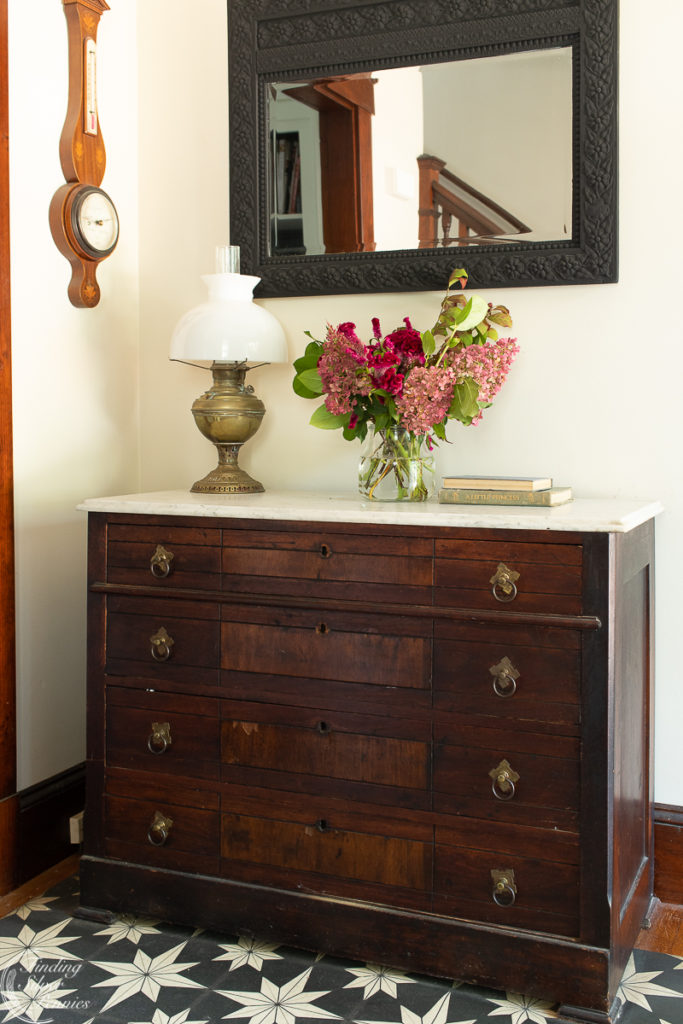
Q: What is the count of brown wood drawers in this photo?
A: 4